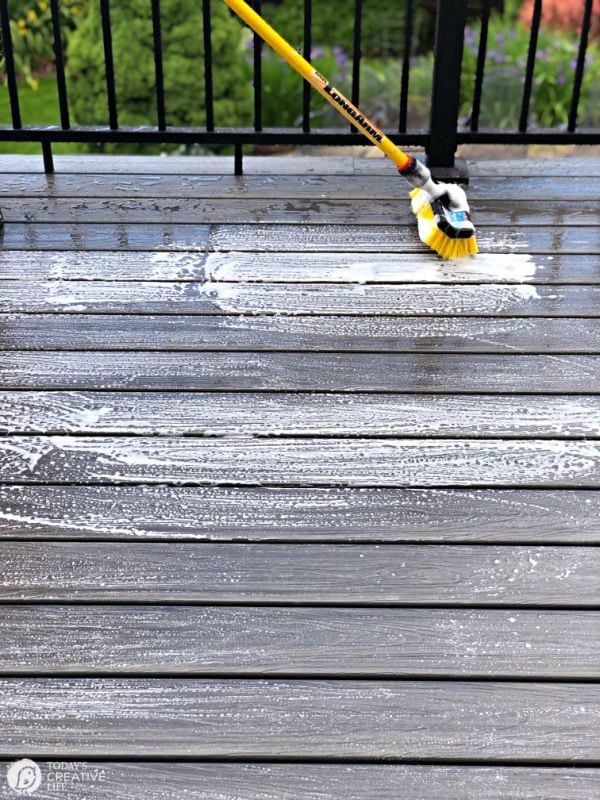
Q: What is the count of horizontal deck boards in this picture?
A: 15